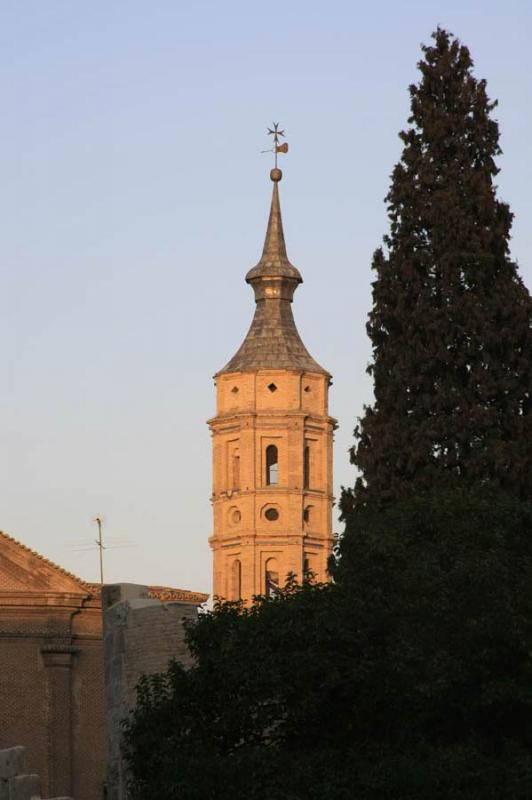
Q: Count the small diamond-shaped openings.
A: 3